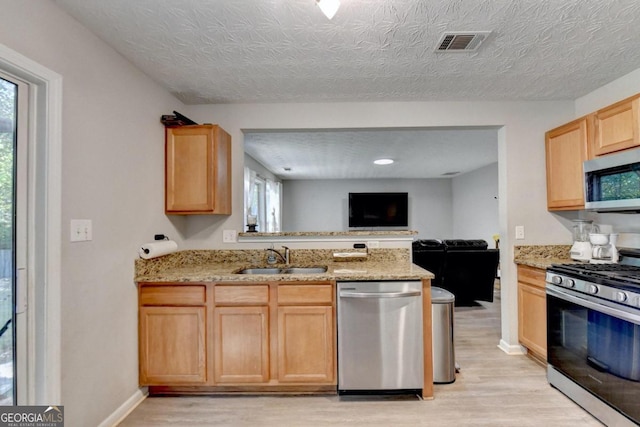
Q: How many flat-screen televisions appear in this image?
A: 1